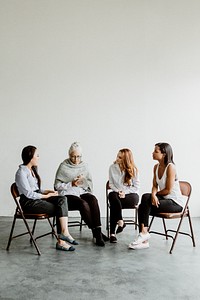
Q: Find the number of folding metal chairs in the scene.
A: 4